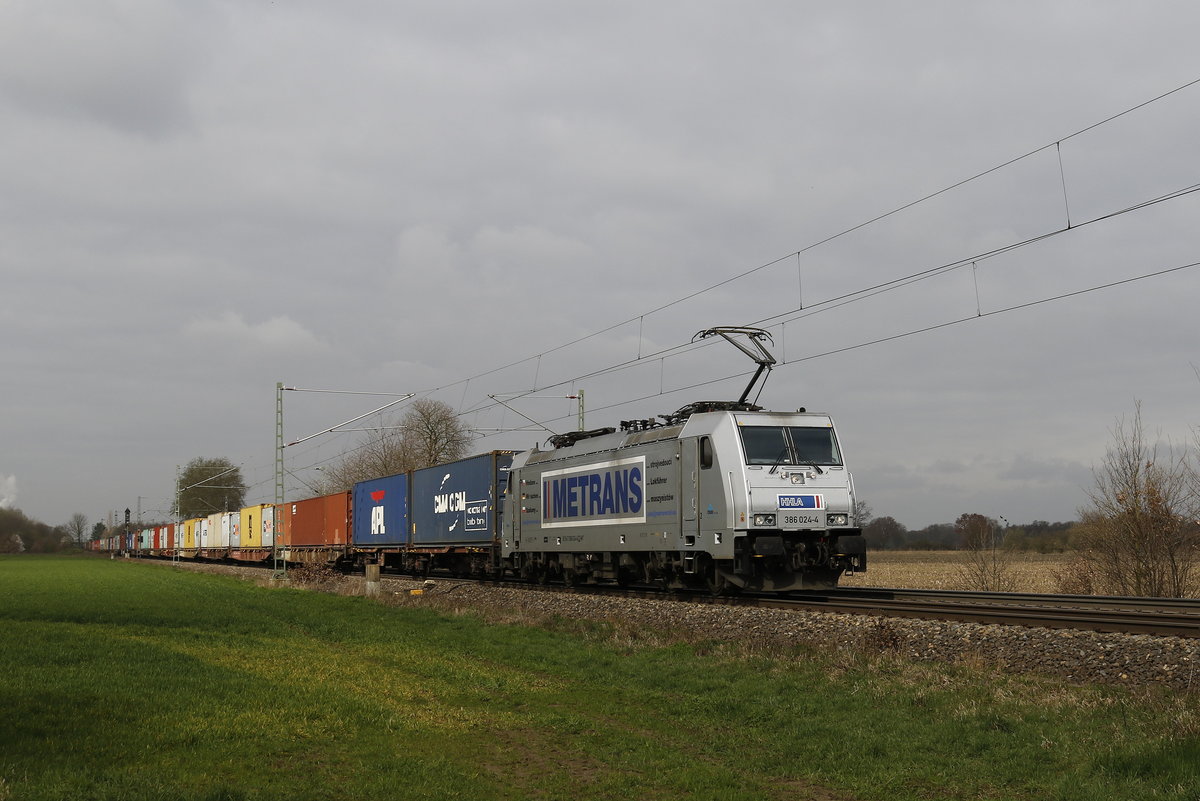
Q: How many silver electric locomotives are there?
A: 1